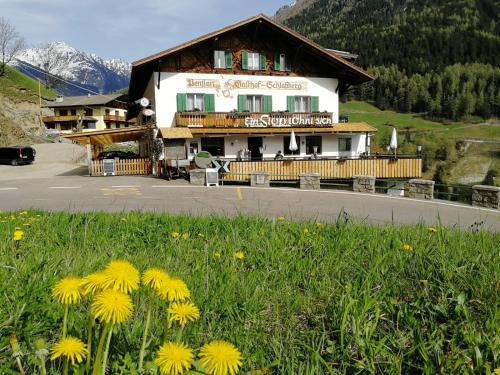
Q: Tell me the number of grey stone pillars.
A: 6